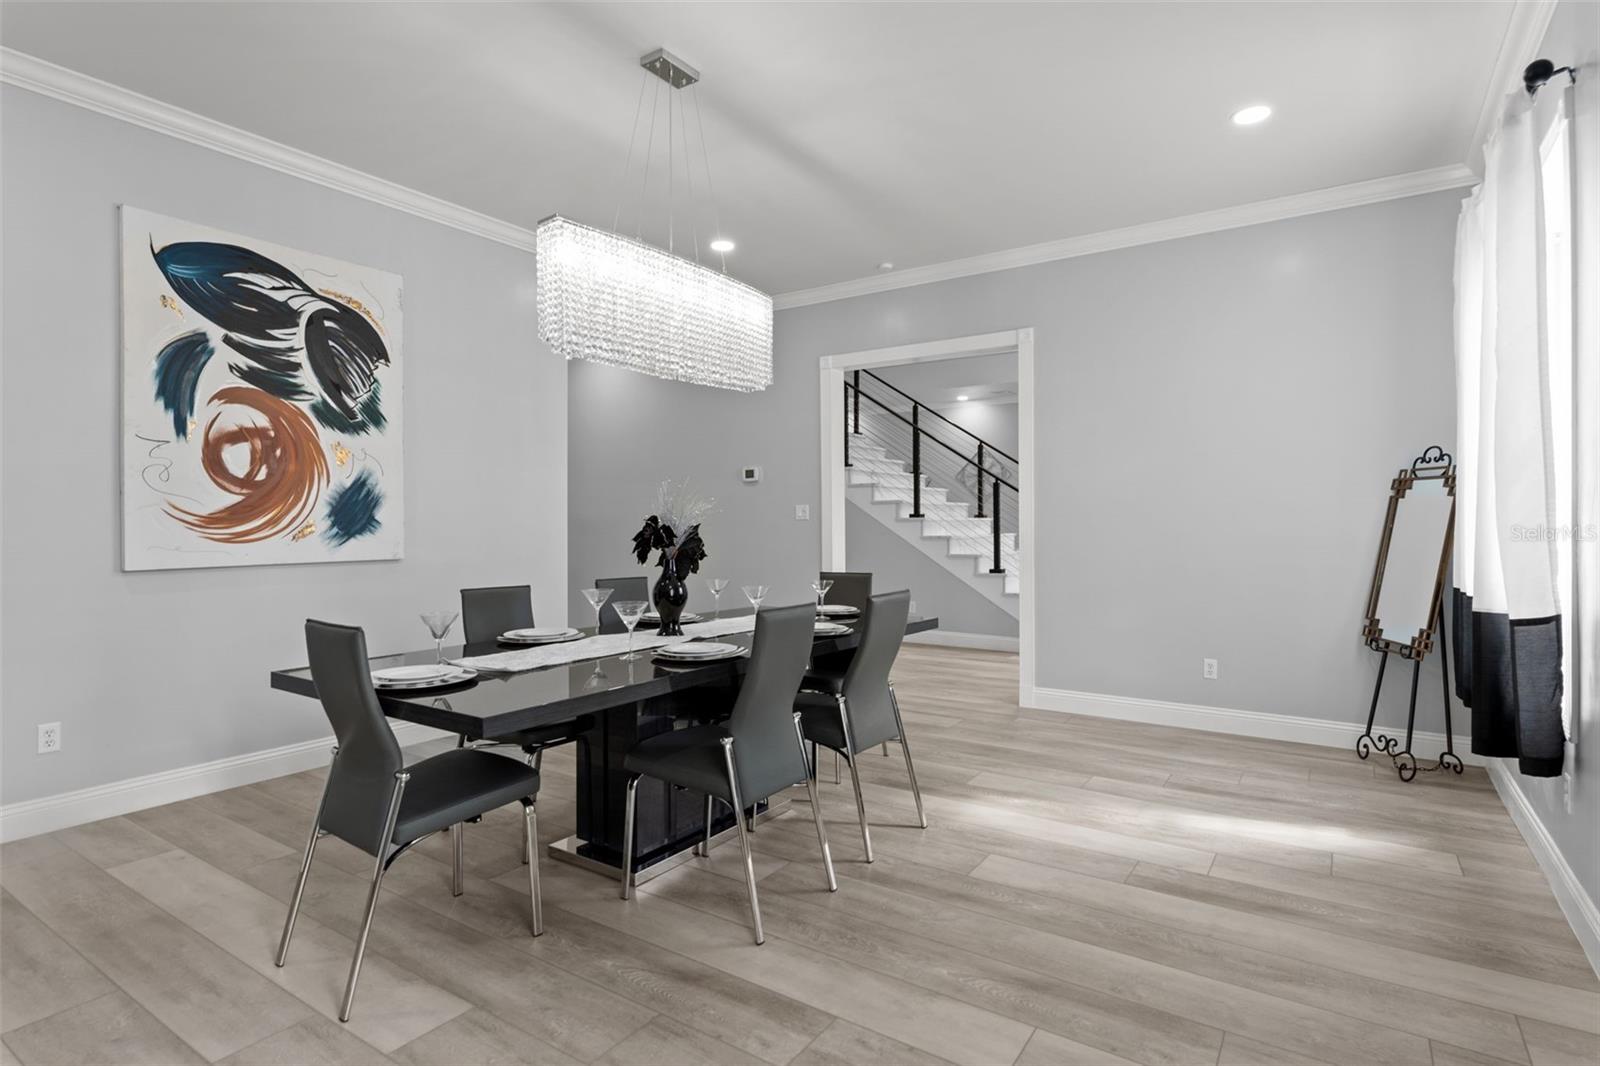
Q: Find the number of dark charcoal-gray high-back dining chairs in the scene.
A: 6